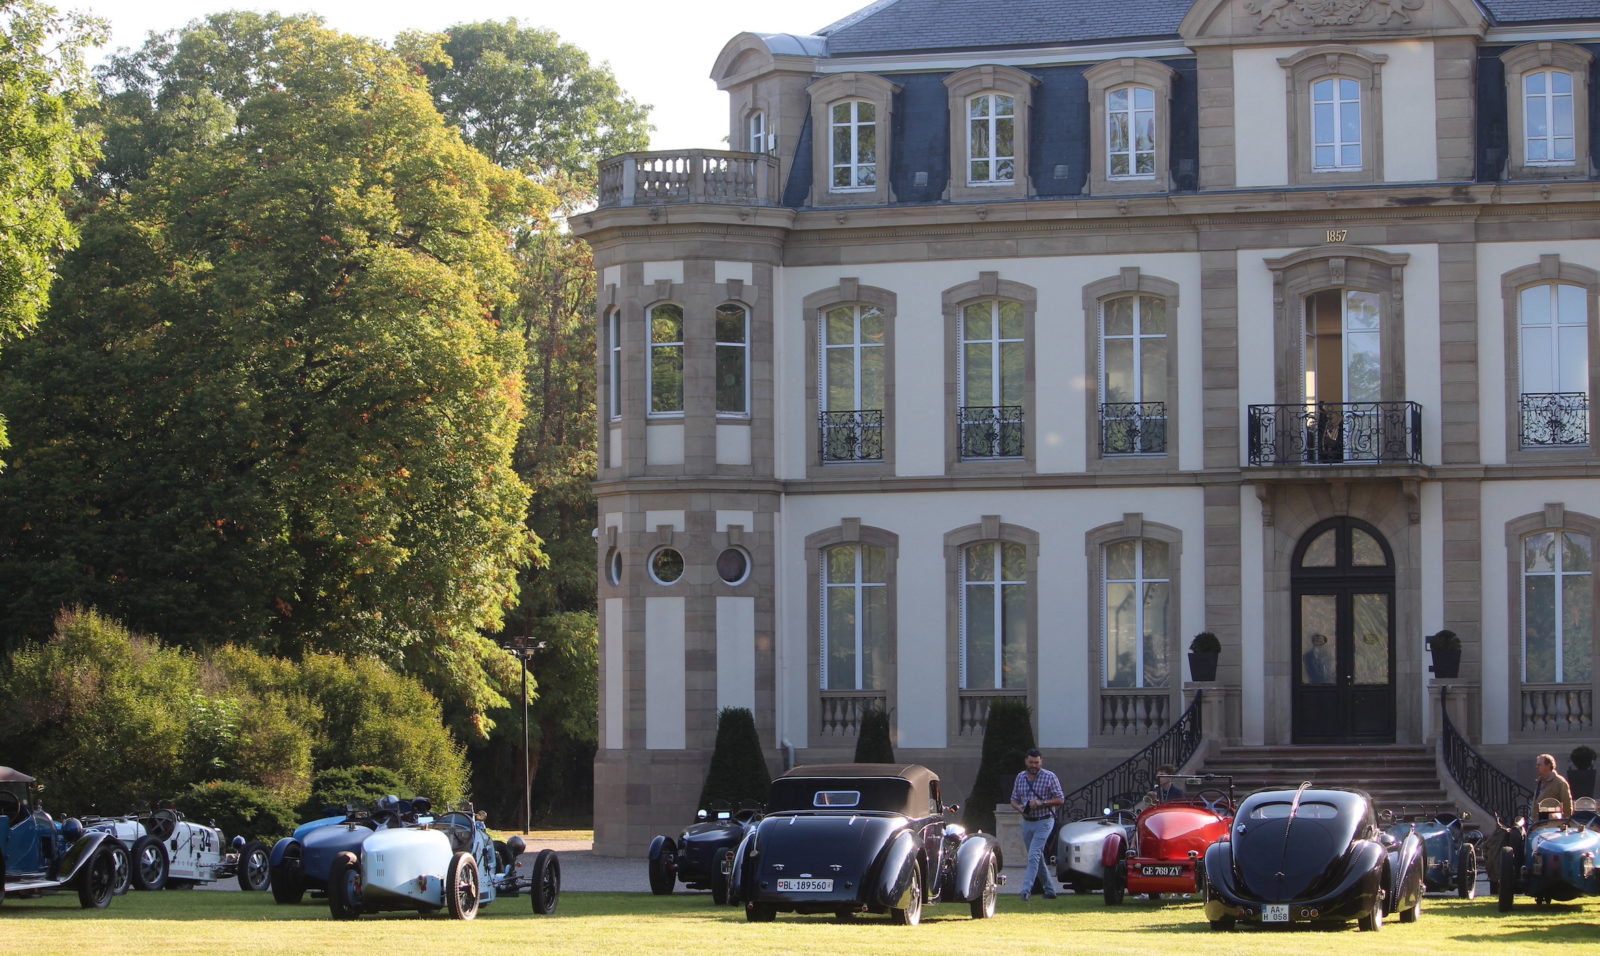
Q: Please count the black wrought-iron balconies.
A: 5